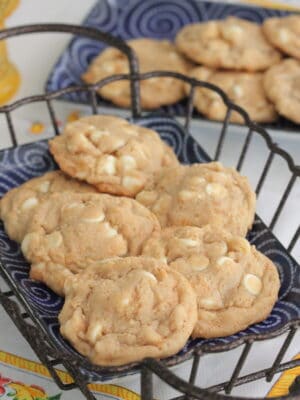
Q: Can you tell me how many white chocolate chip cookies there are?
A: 11